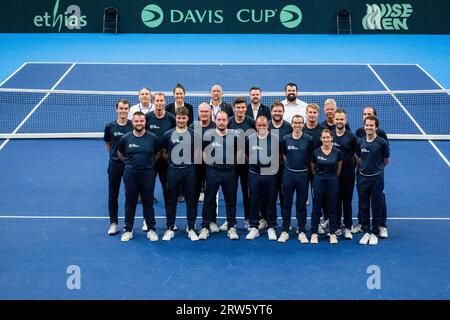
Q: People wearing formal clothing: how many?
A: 5